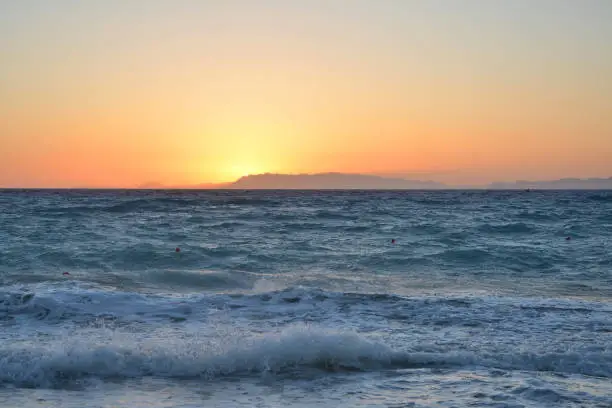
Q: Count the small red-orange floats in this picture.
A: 4